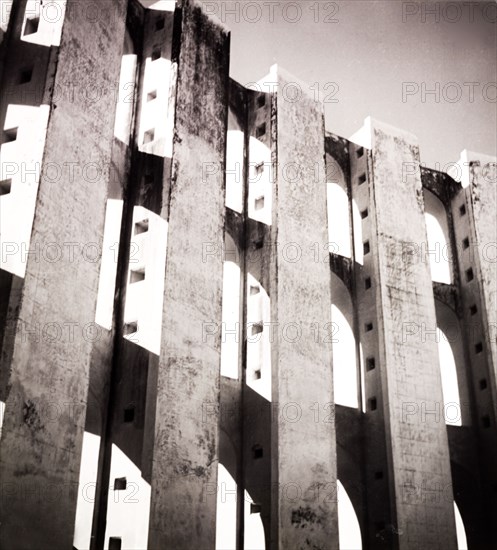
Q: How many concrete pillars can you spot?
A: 5